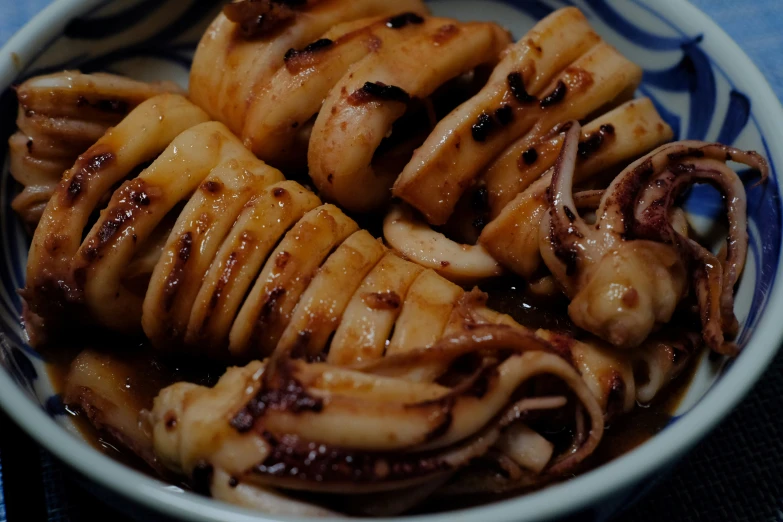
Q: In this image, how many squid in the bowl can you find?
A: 2